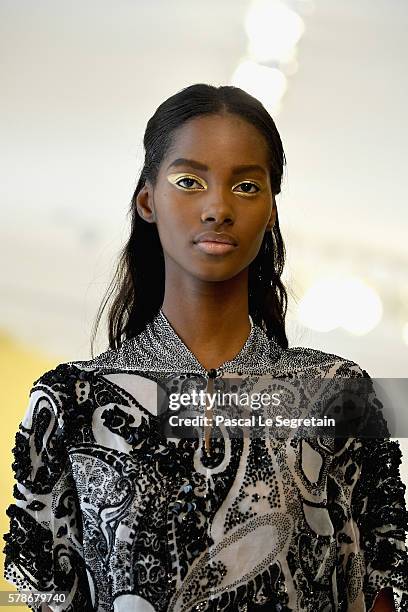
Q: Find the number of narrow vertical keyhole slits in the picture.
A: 1